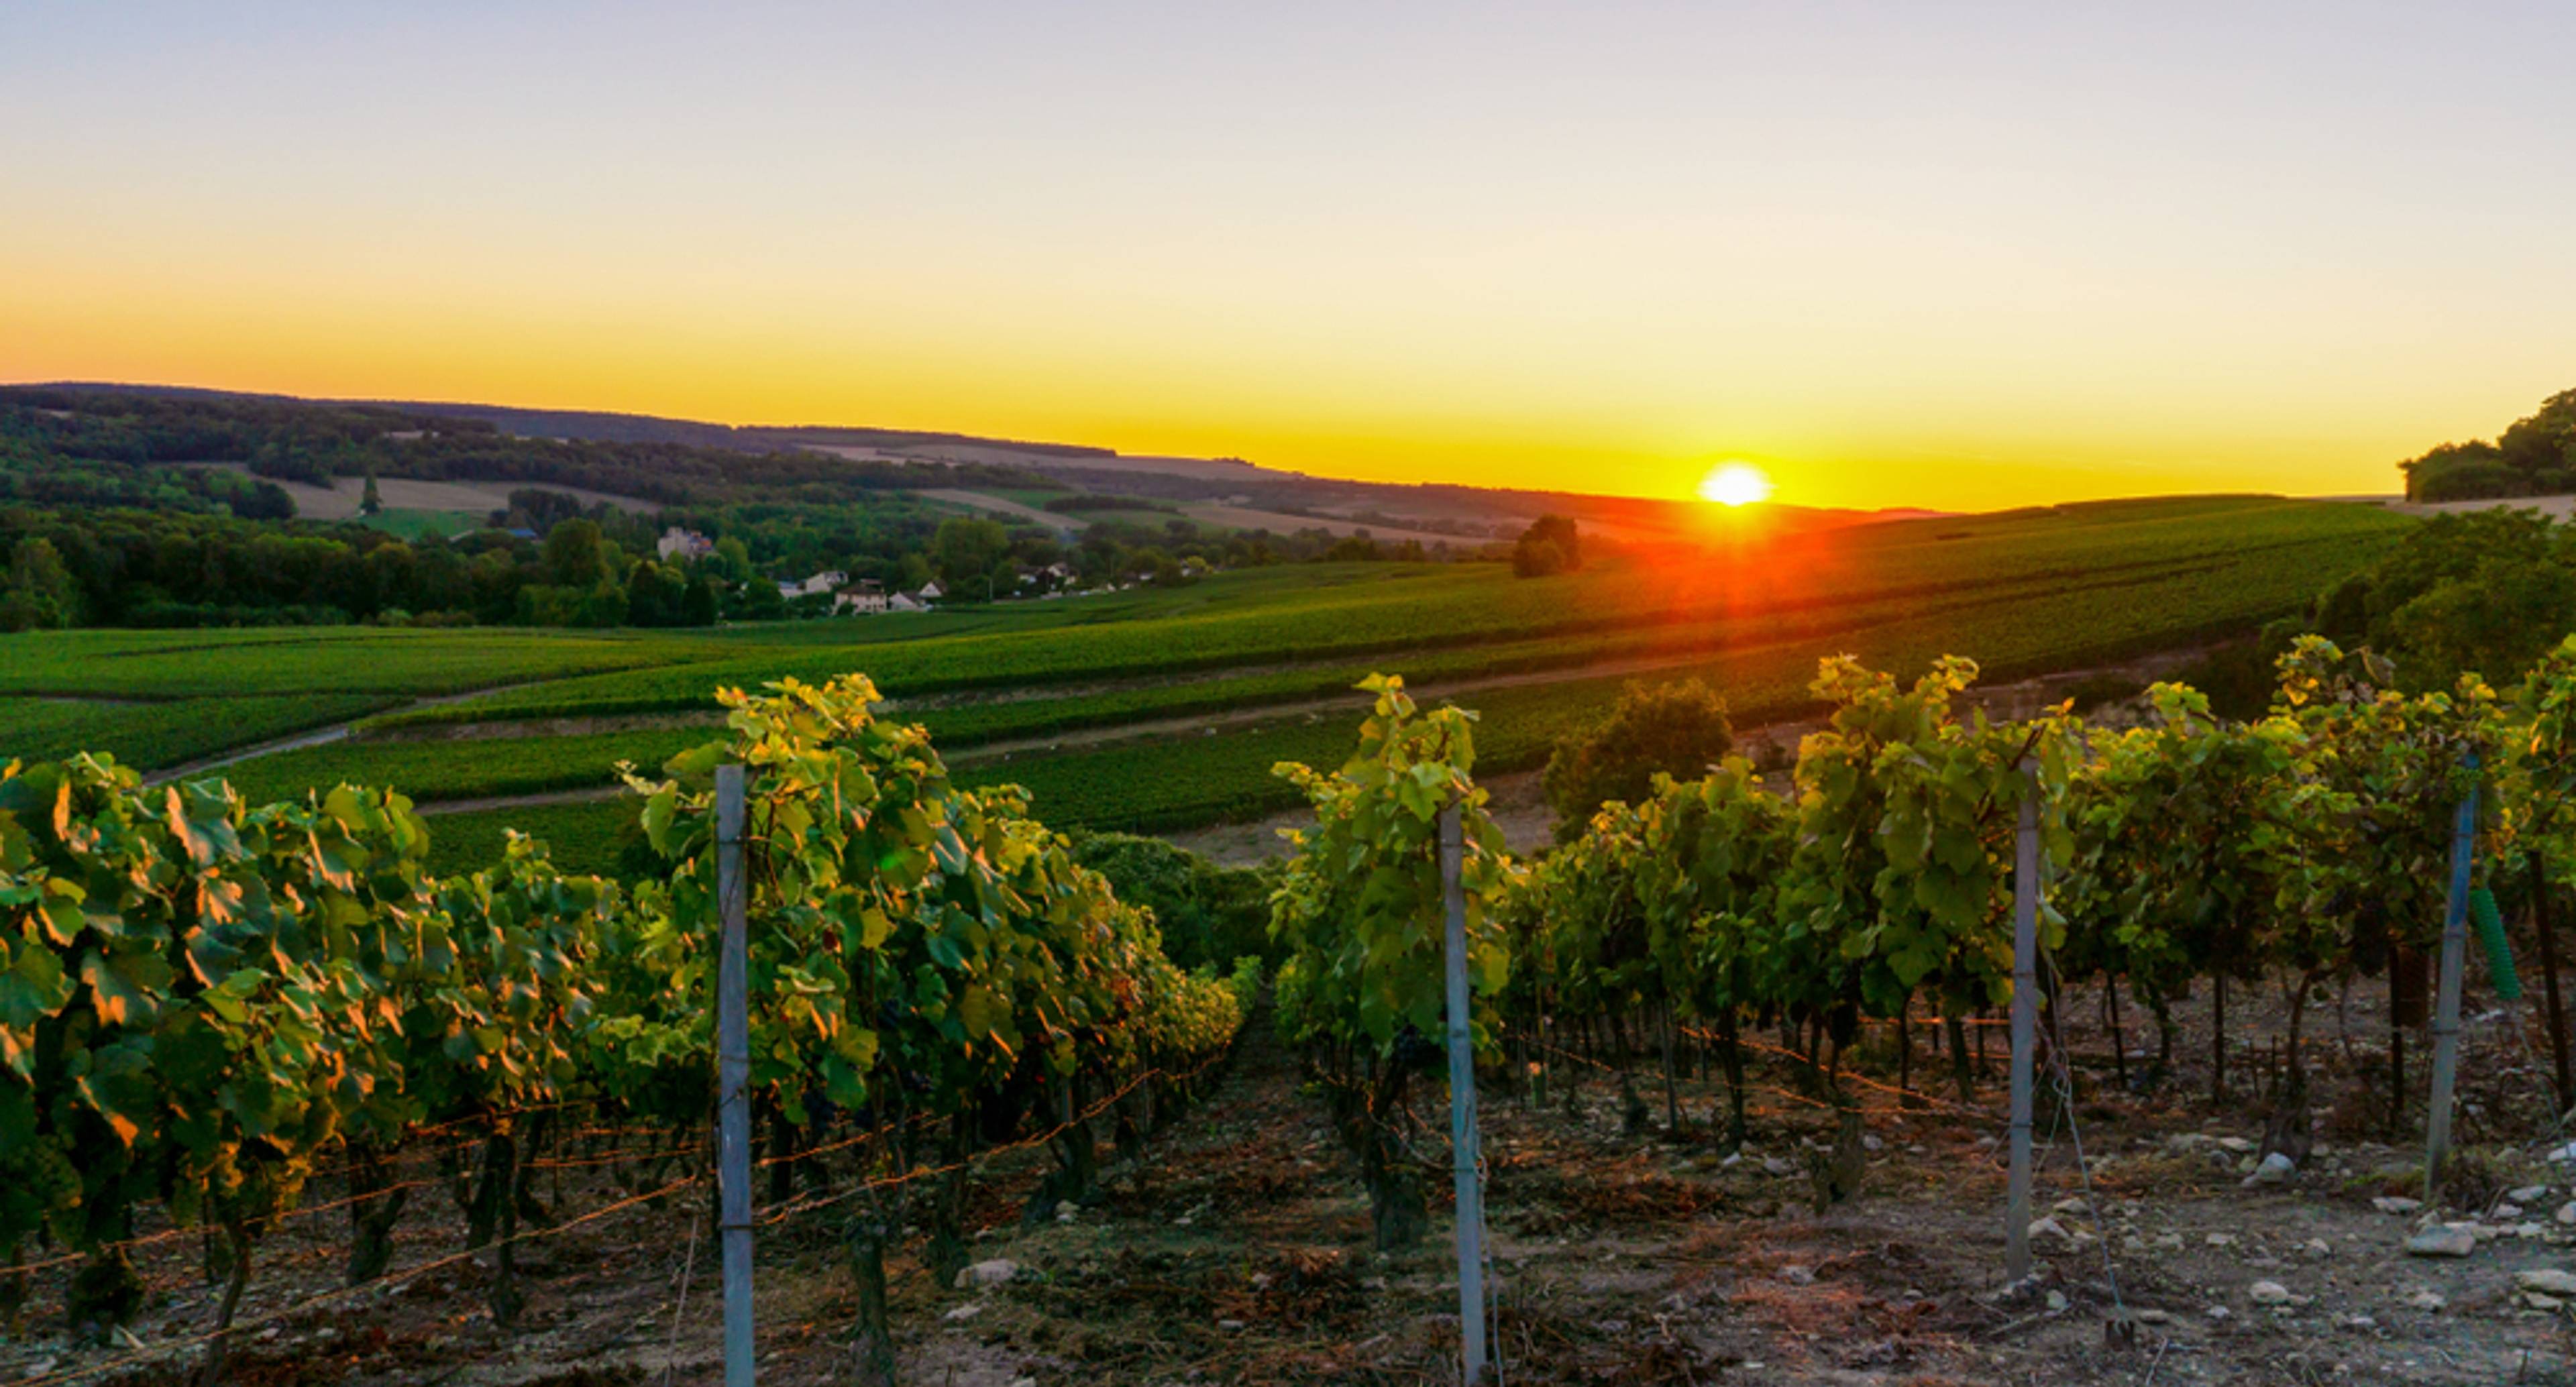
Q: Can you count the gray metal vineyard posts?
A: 4